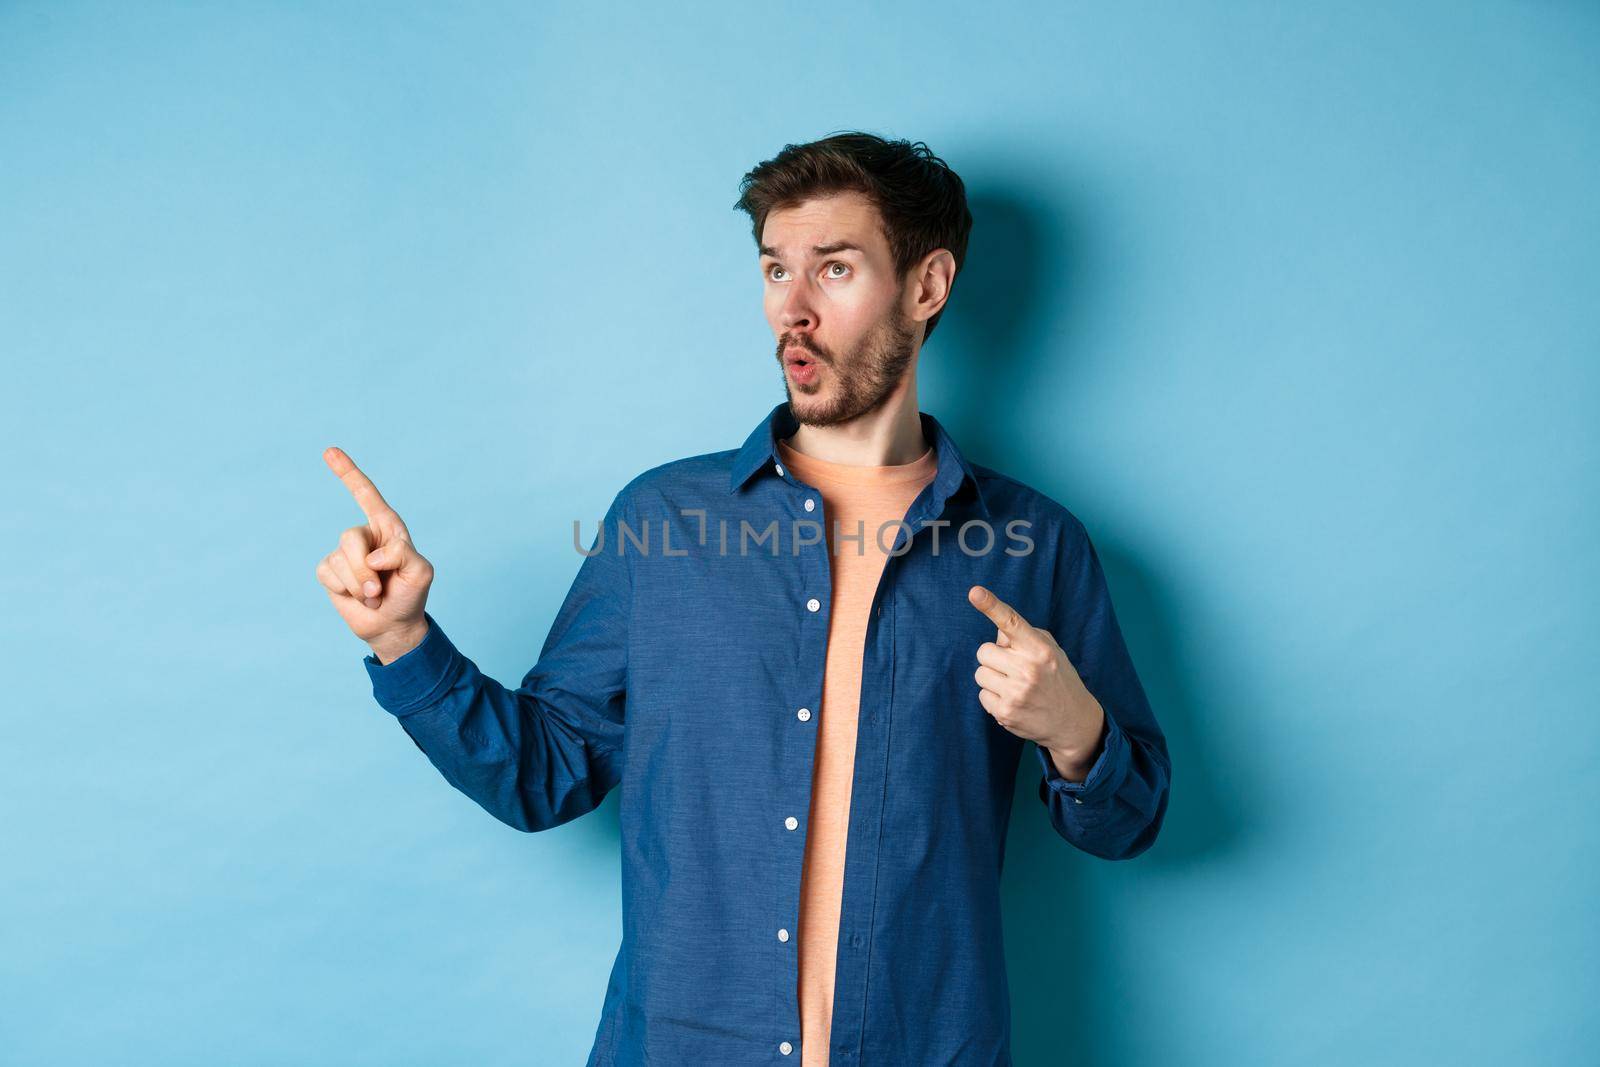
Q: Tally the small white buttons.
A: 7